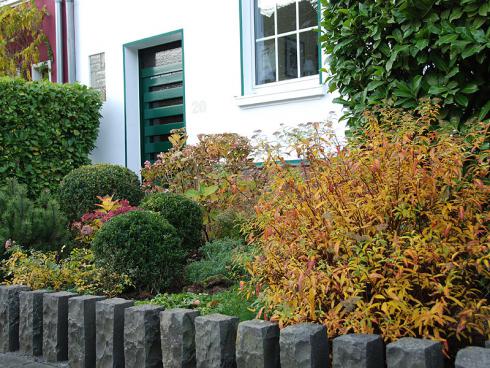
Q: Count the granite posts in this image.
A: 13